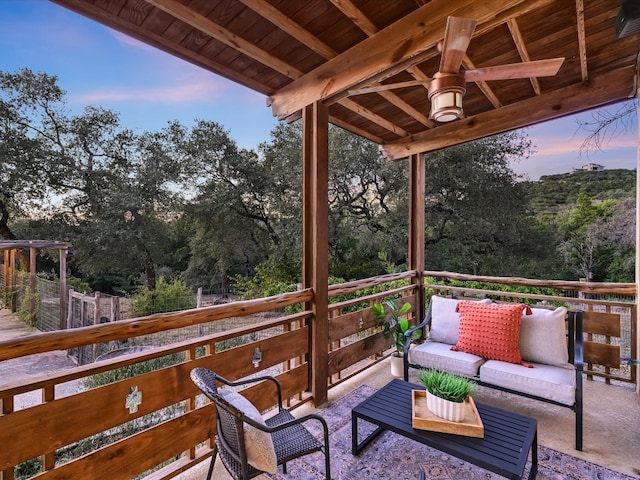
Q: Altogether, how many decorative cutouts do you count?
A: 3